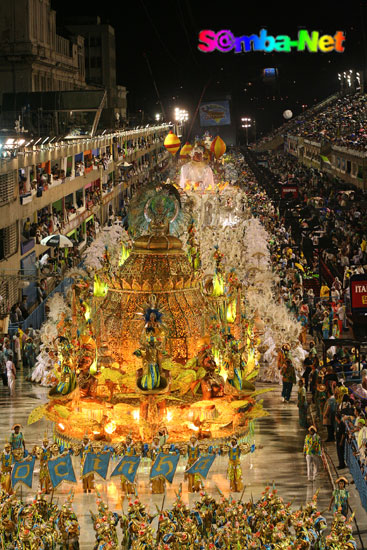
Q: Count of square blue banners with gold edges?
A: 6